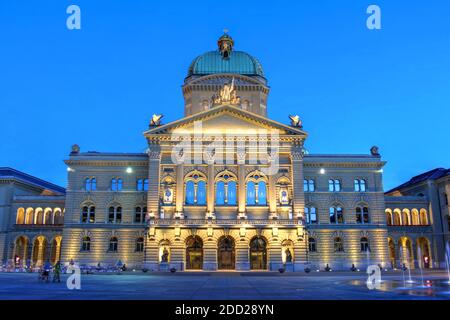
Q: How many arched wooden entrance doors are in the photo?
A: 3